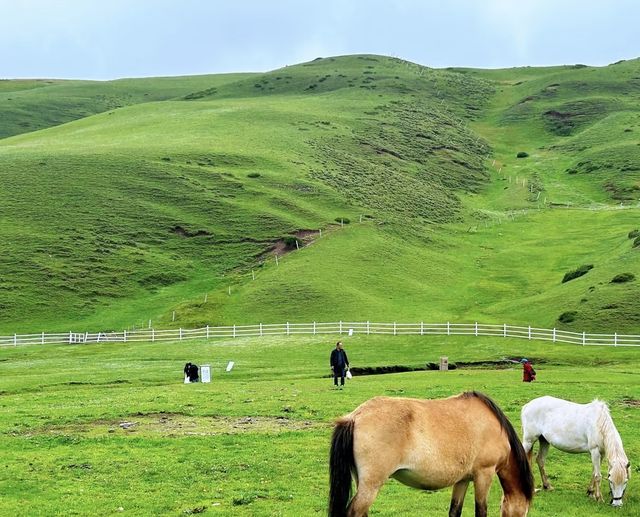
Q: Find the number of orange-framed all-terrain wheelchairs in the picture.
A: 0